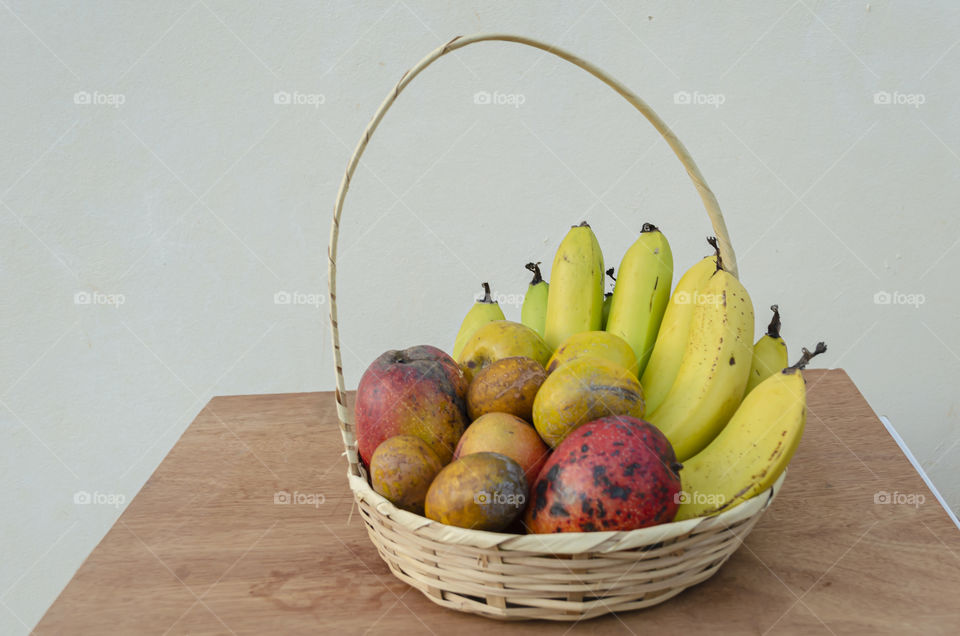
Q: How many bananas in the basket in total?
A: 9